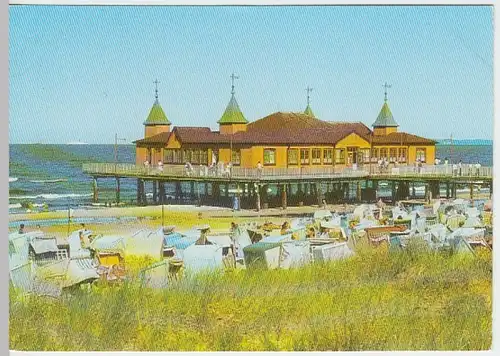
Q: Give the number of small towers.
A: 4